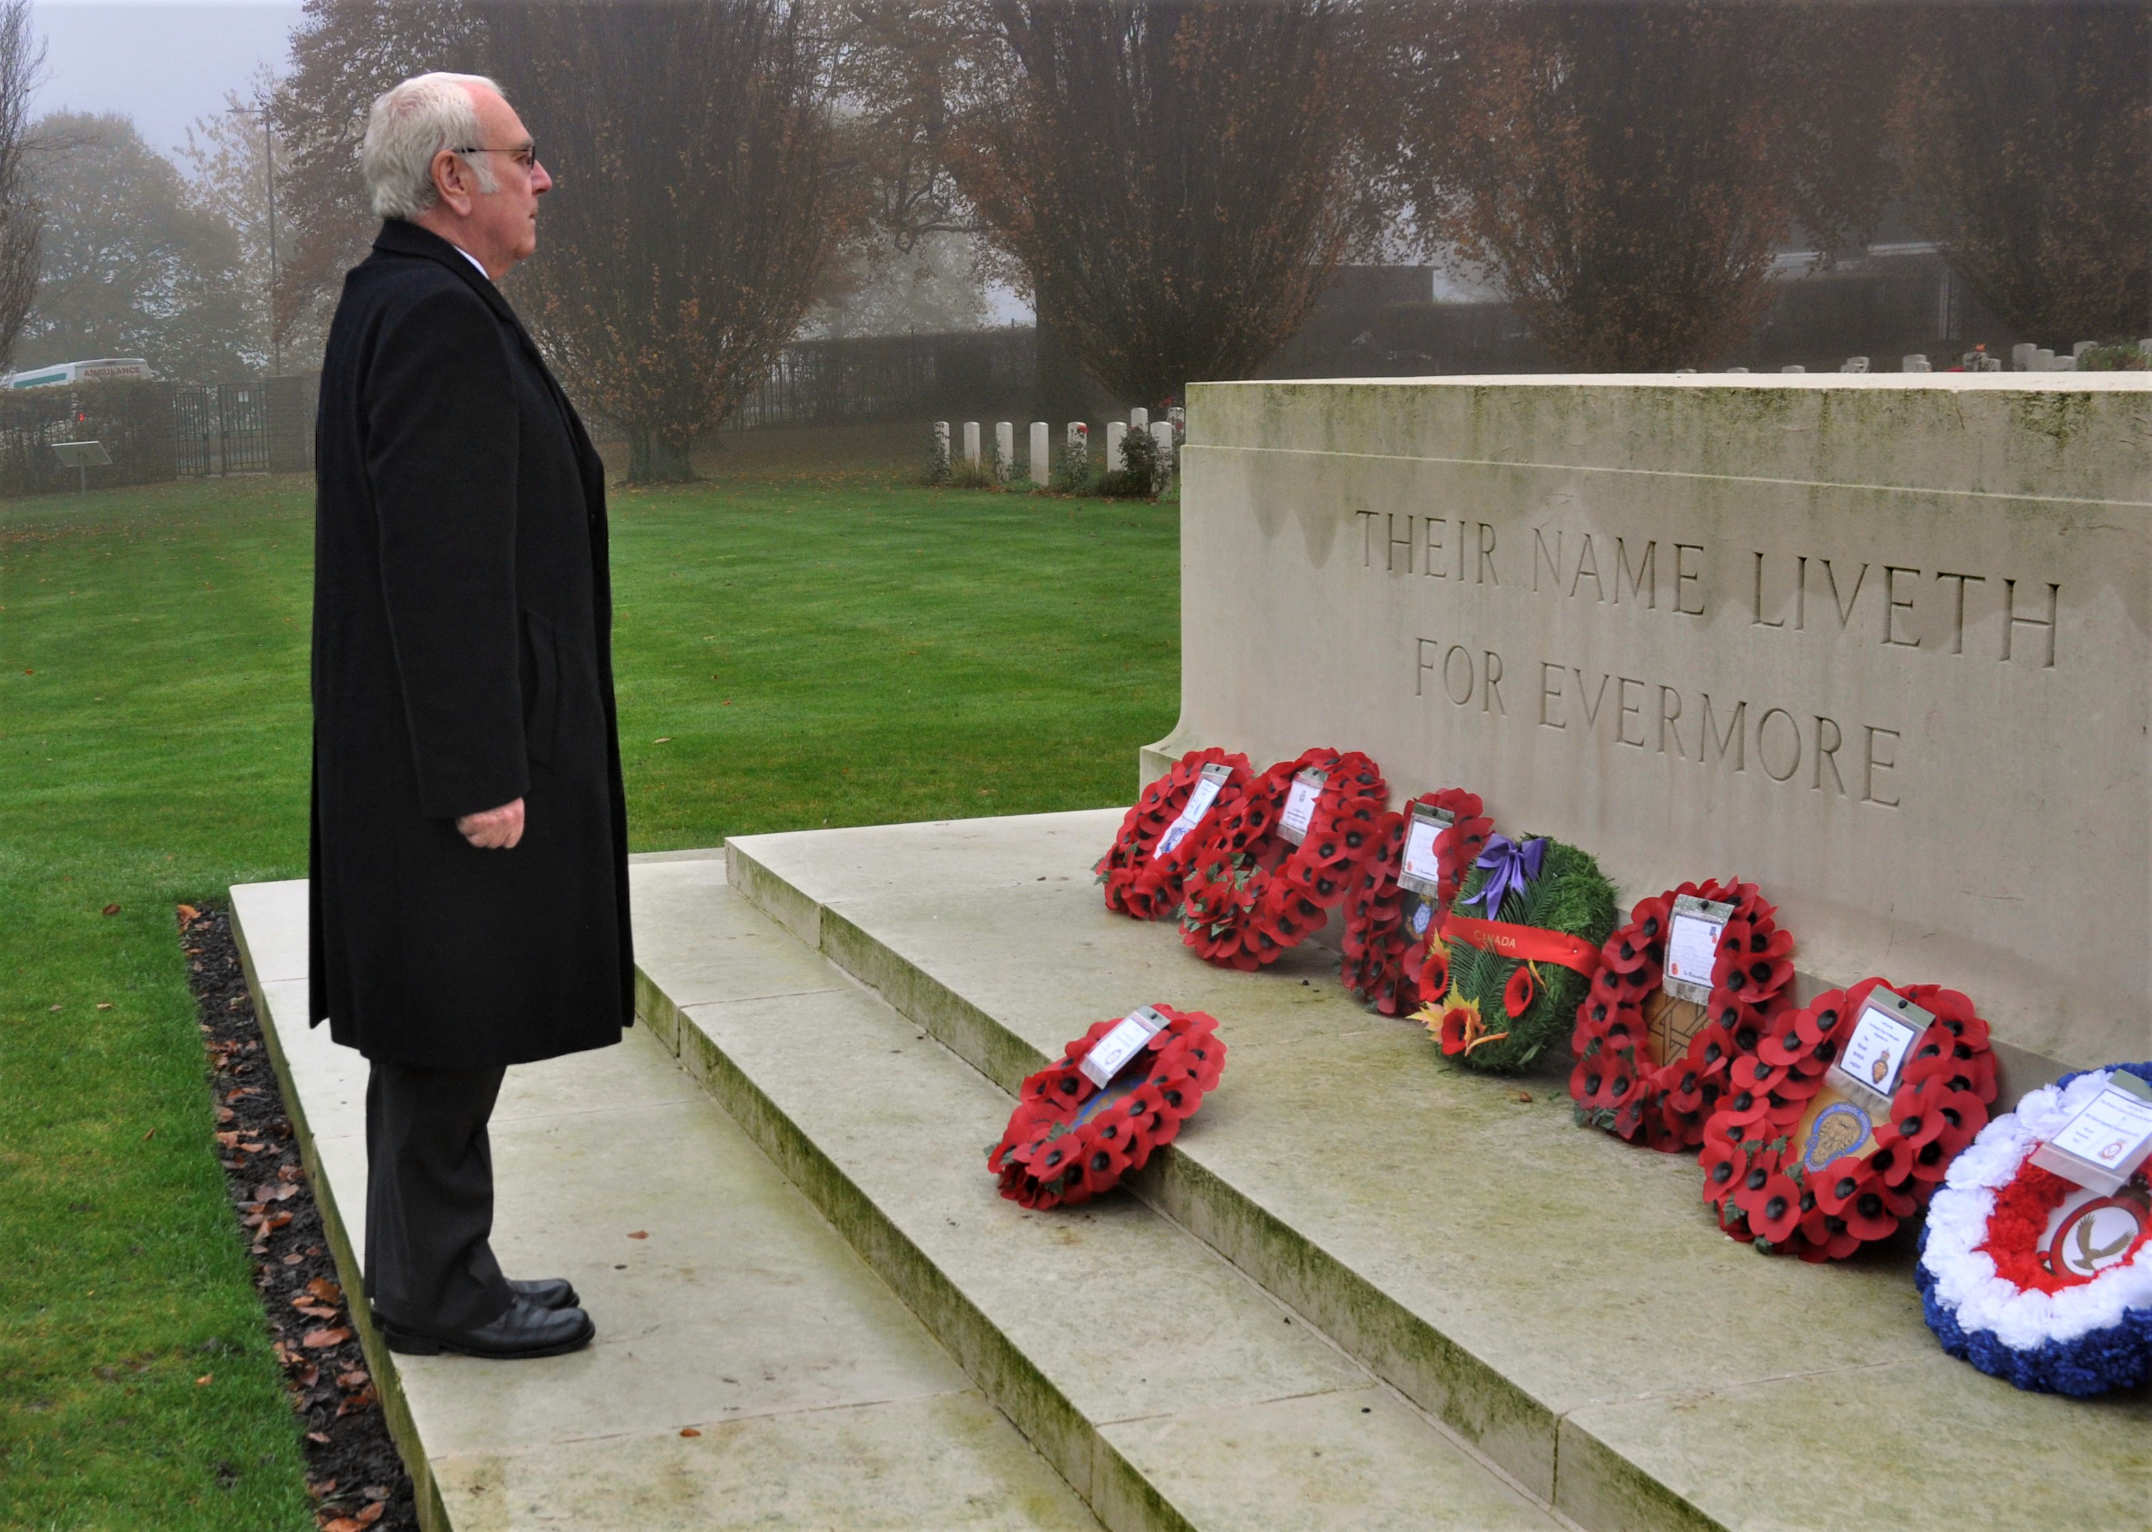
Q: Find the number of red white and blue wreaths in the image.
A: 1